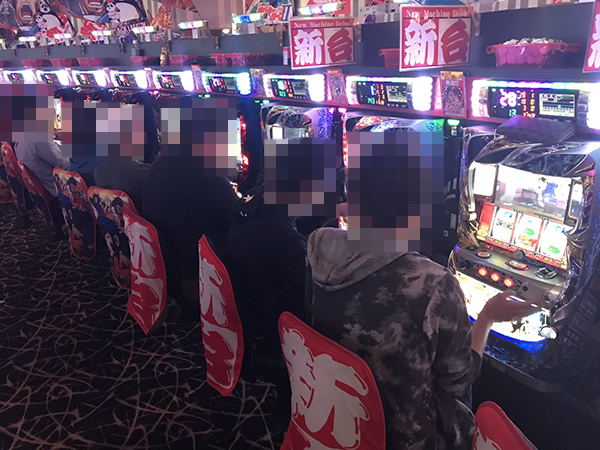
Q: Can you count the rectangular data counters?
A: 9